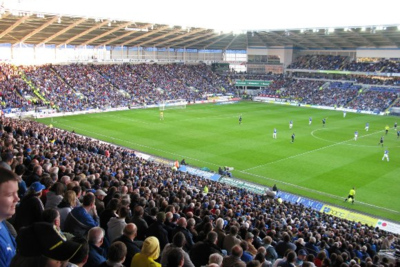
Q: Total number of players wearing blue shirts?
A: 7